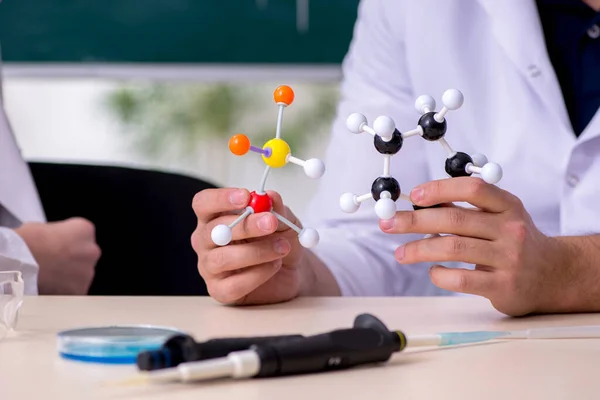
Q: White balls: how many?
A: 11